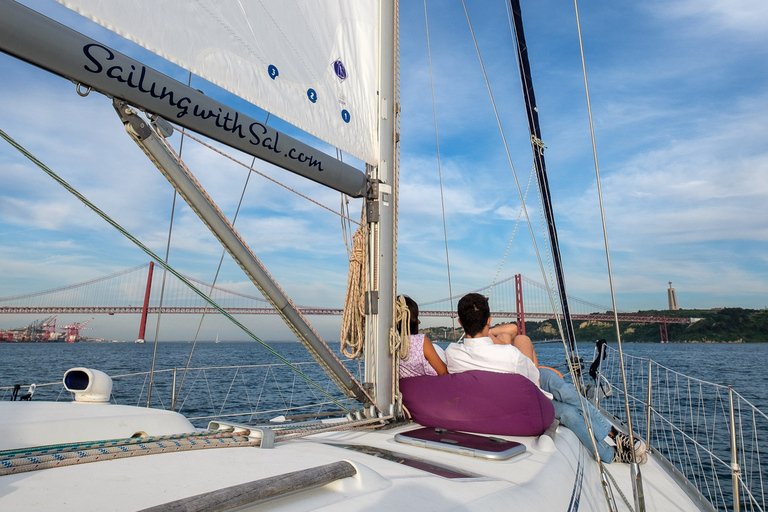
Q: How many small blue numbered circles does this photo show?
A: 3